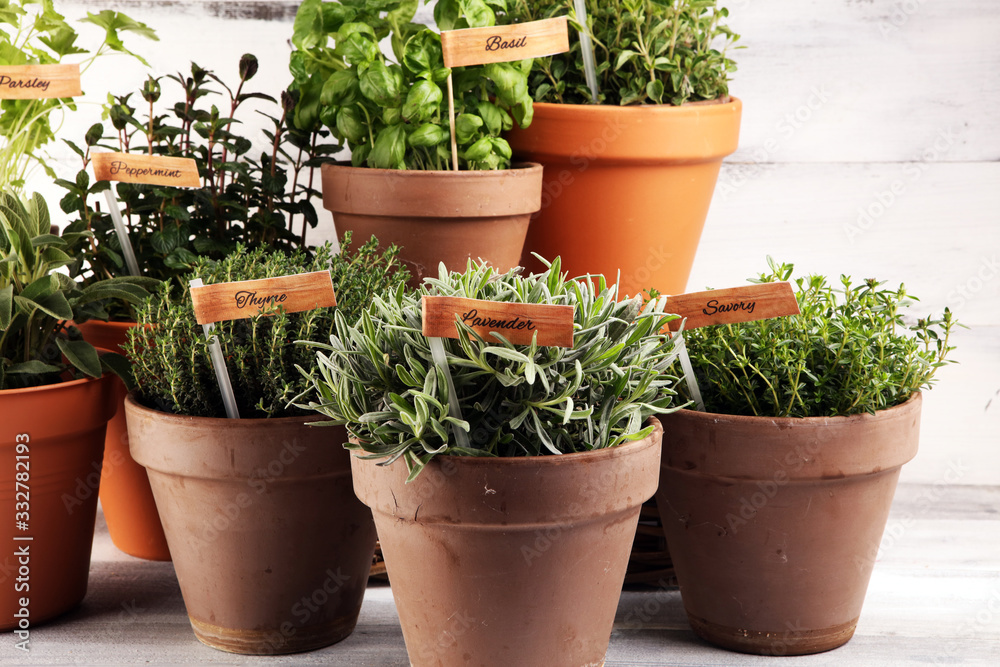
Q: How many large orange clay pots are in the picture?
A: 3